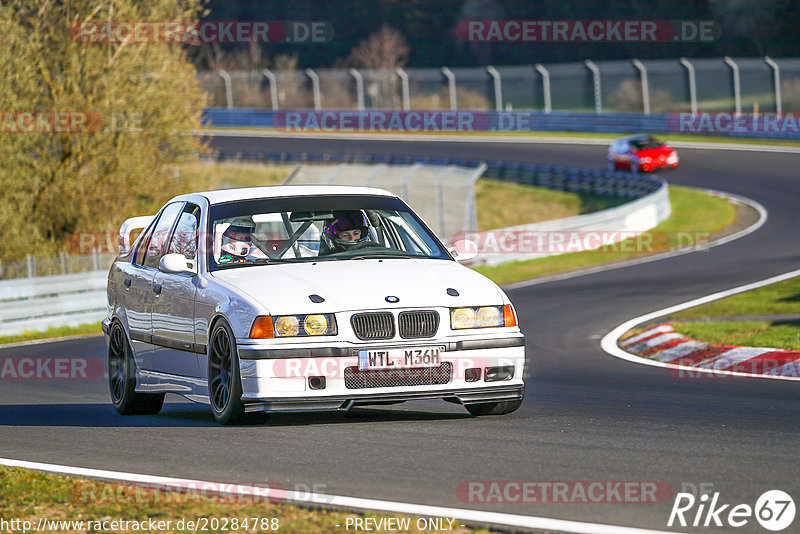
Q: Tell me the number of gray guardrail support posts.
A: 13